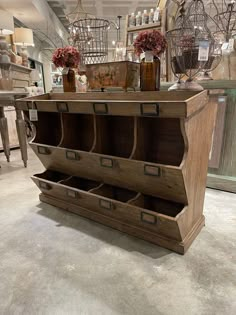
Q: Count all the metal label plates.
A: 12